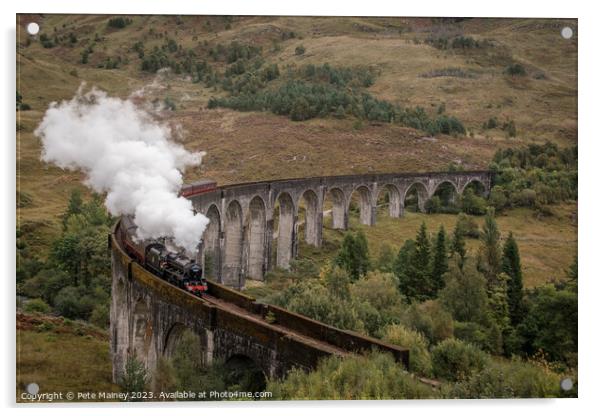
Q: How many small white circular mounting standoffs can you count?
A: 4